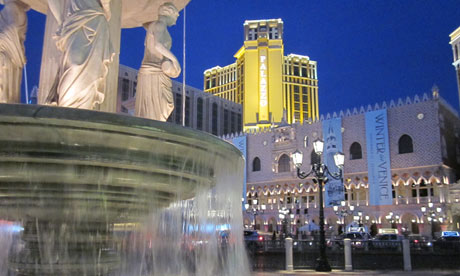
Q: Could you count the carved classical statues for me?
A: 3